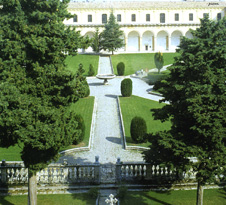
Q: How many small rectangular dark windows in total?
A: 11